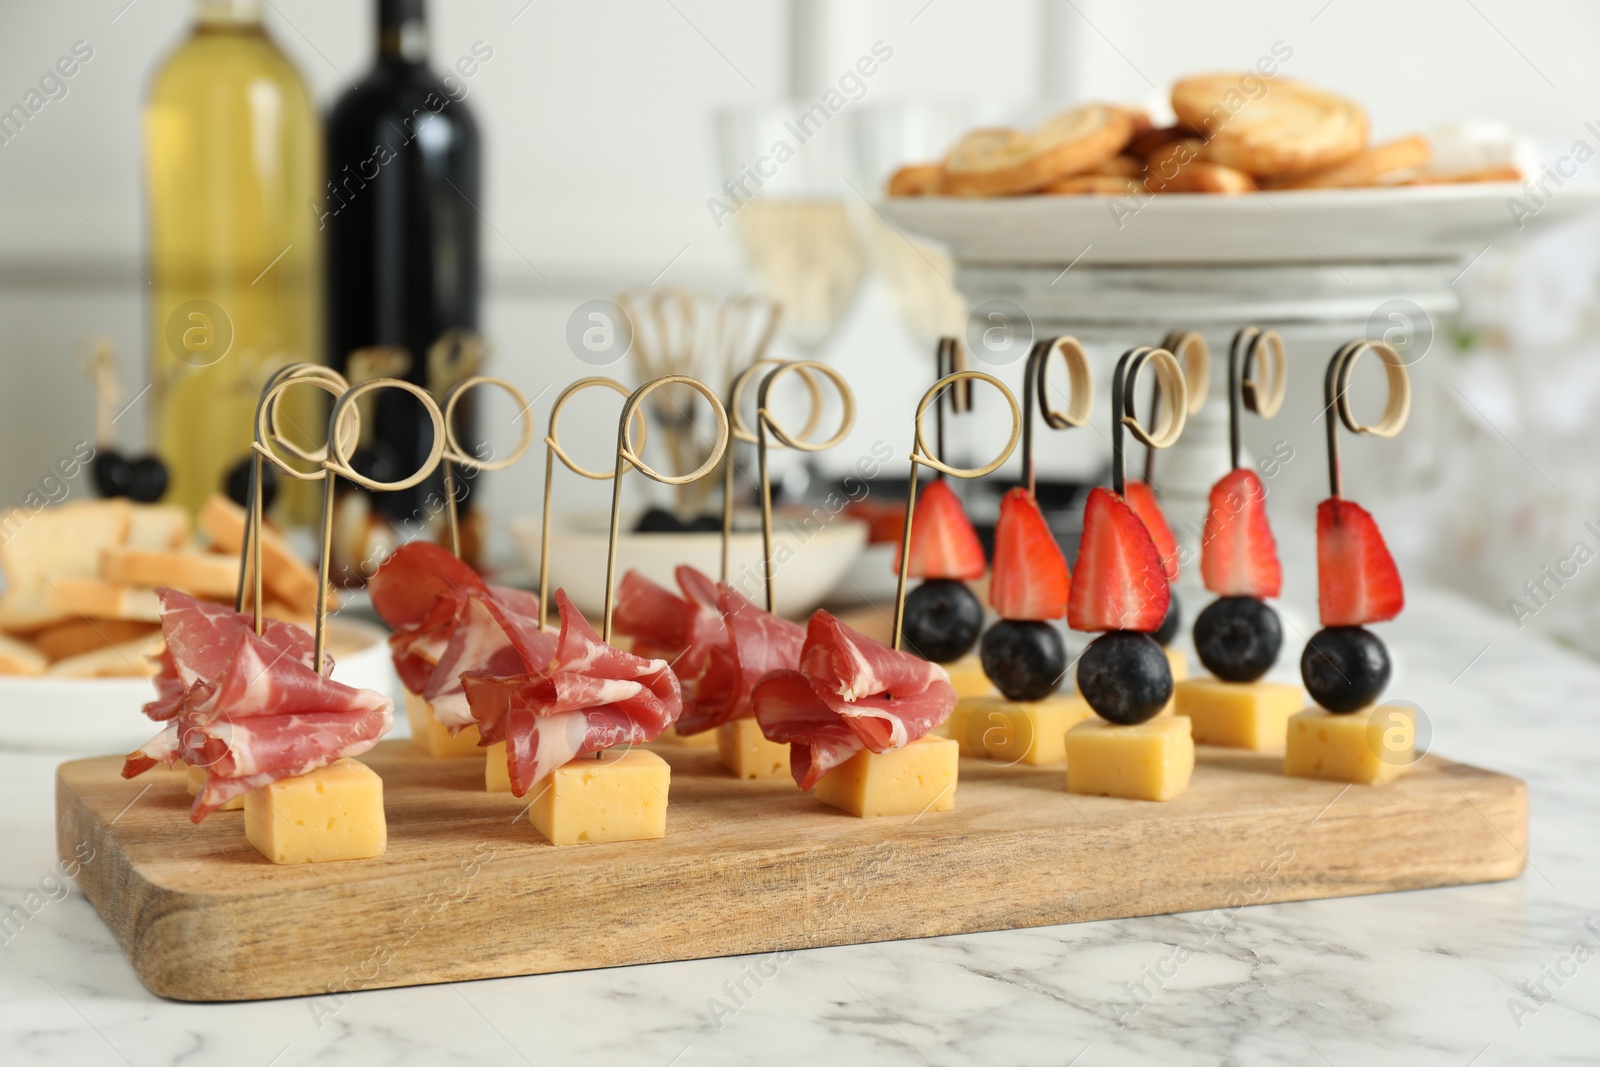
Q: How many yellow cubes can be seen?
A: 15